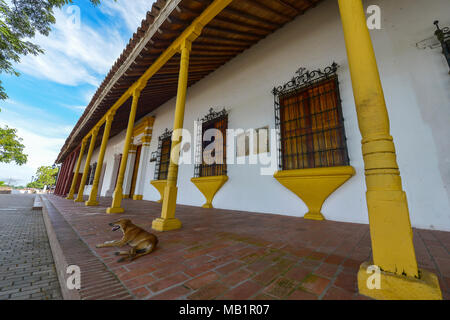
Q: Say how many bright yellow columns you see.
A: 6